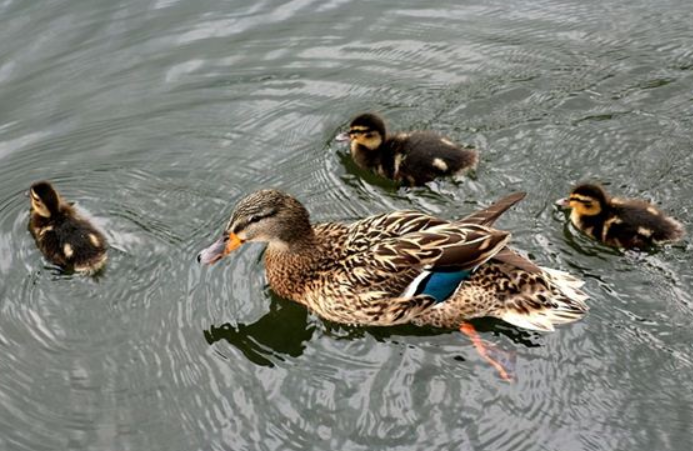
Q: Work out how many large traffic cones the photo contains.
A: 0